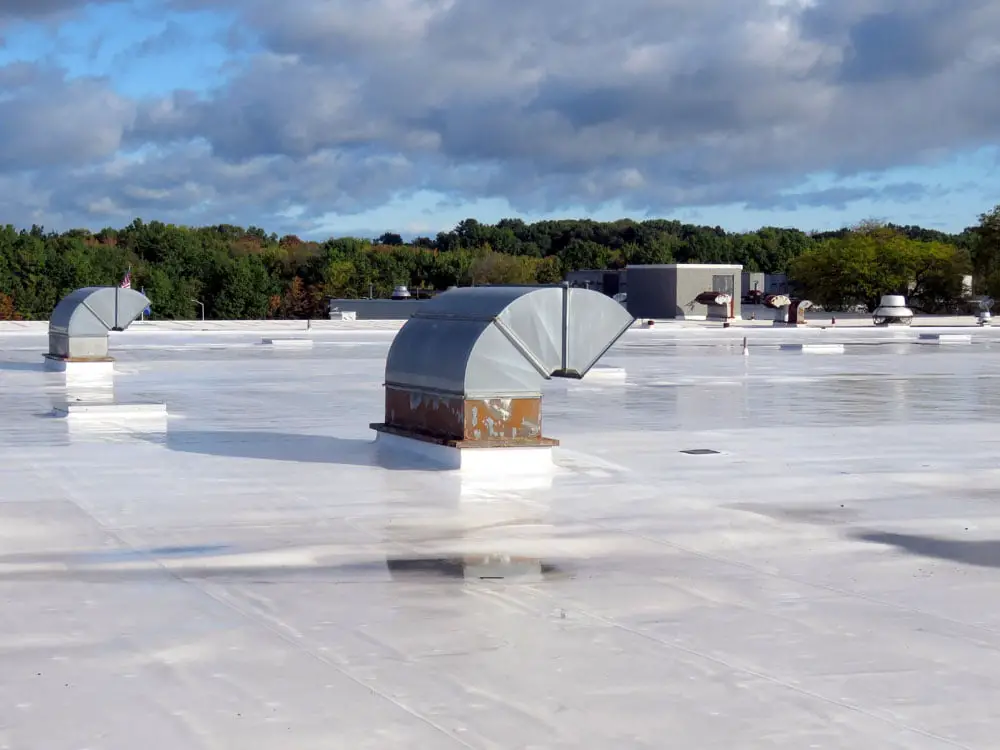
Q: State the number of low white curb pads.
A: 5